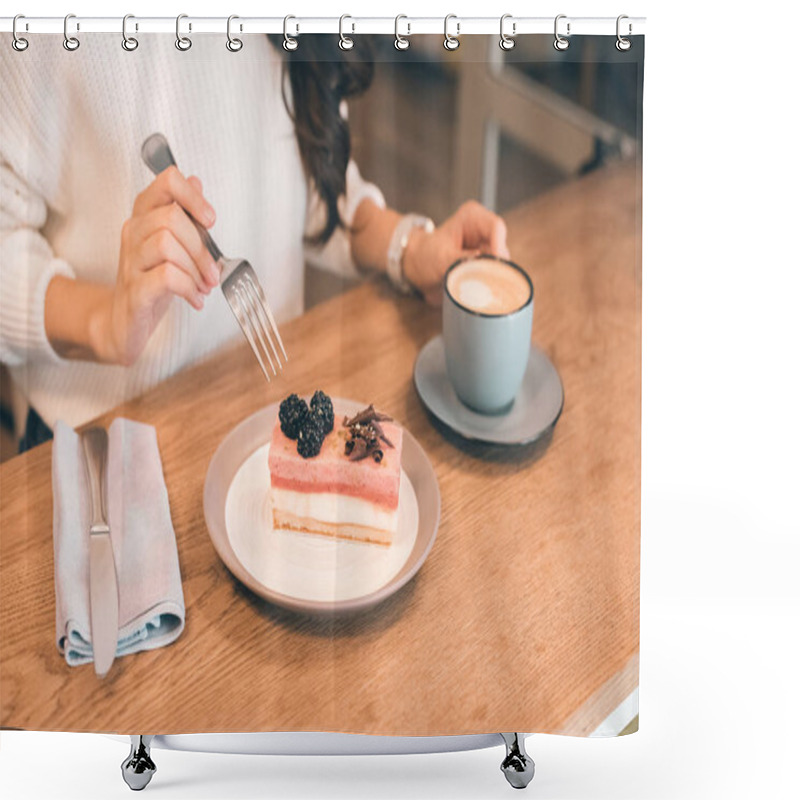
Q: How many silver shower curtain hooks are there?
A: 12